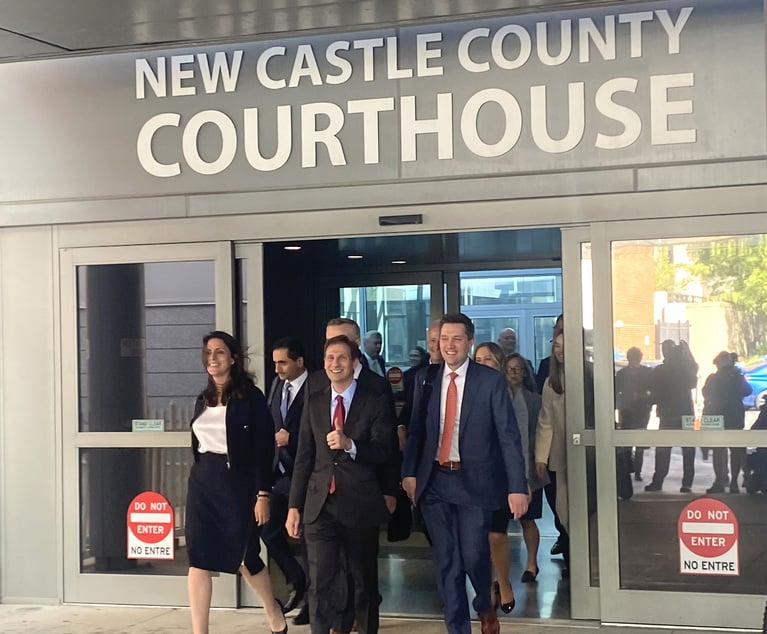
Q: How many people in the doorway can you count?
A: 13